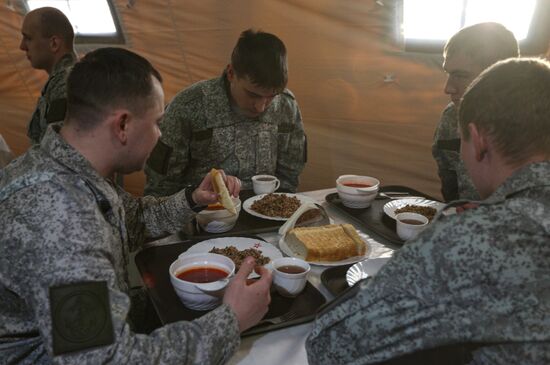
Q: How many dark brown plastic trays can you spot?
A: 4